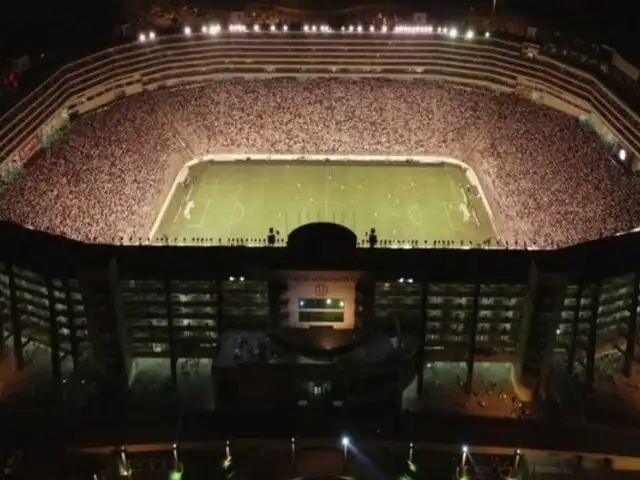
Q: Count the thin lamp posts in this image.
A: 8